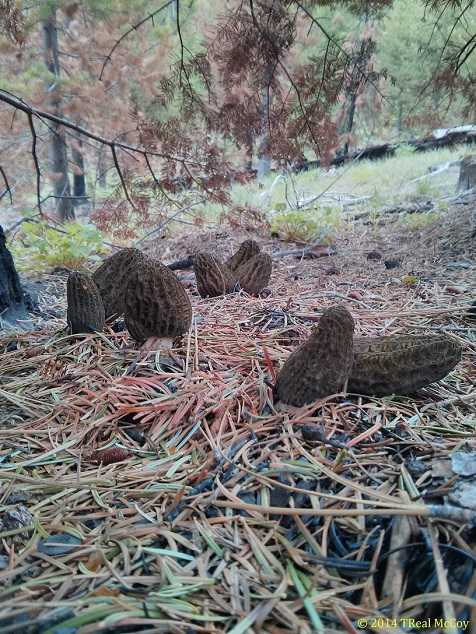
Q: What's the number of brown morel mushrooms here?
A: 8